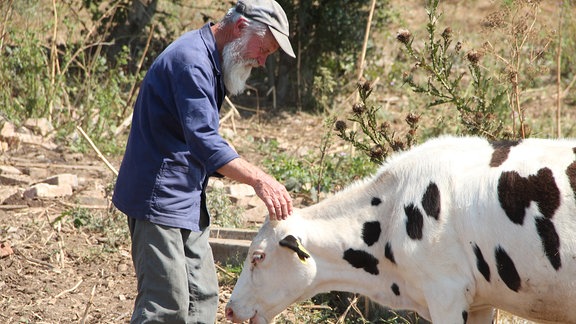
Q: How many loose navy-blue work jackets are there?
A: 1